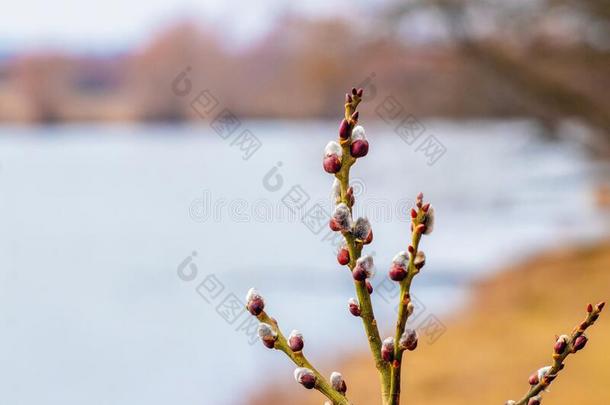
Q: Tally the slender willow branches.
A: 4